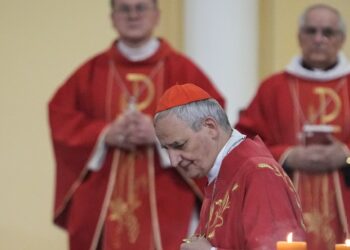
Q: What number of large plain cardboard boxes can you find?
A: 0